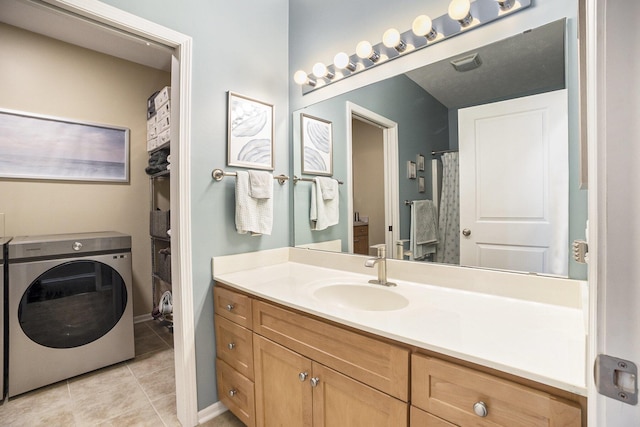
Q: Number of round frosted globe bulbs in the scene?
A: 8